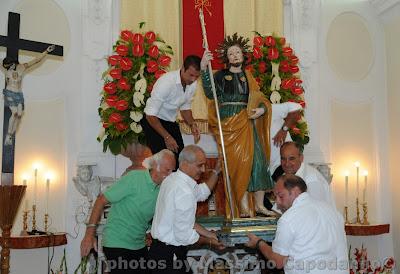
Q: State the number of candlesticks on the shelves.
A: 6